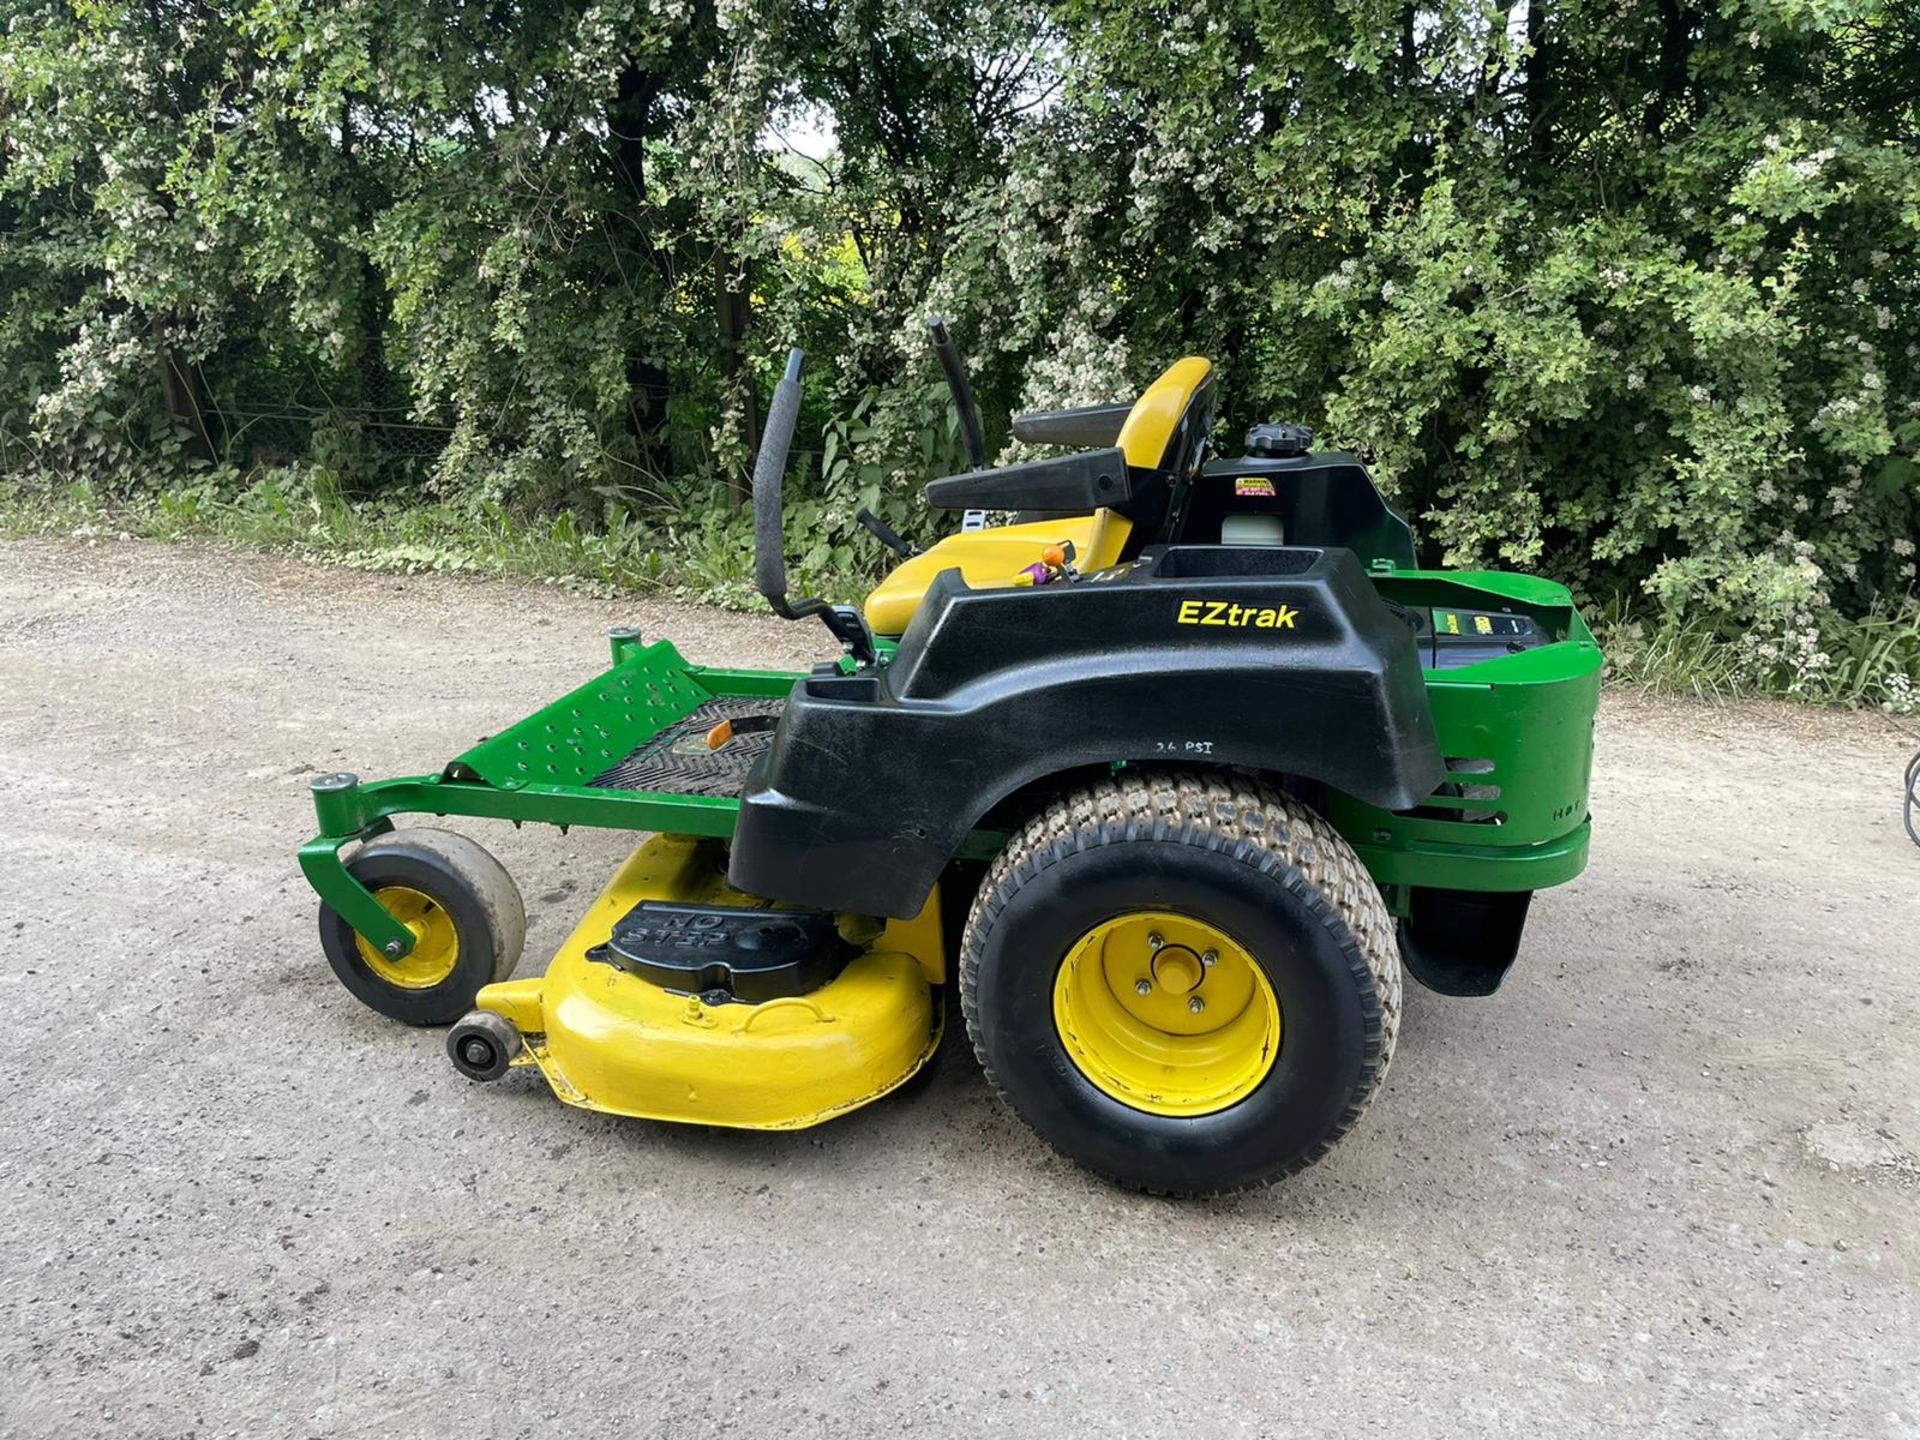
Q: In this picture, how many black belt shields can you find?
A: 1